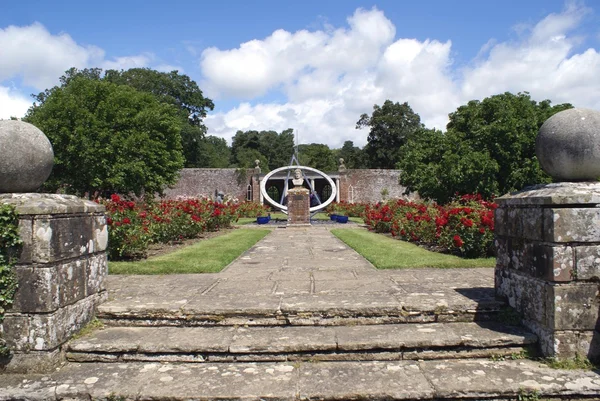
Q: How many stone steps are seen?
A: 3